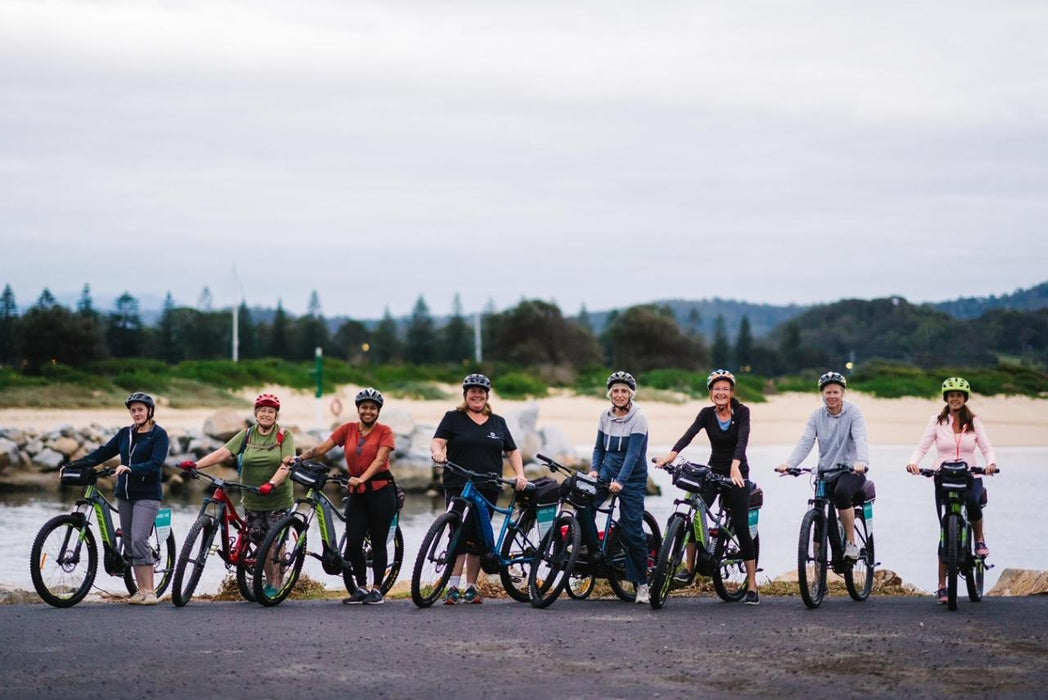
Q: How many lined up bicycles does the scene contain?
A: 8